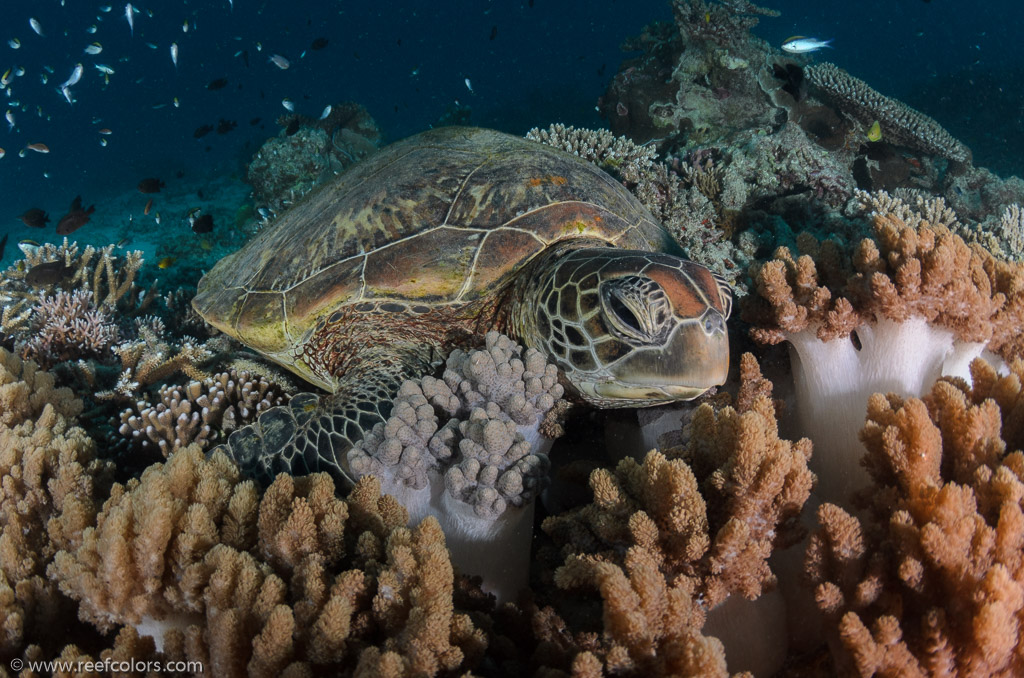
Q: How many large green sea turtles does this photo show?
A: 1